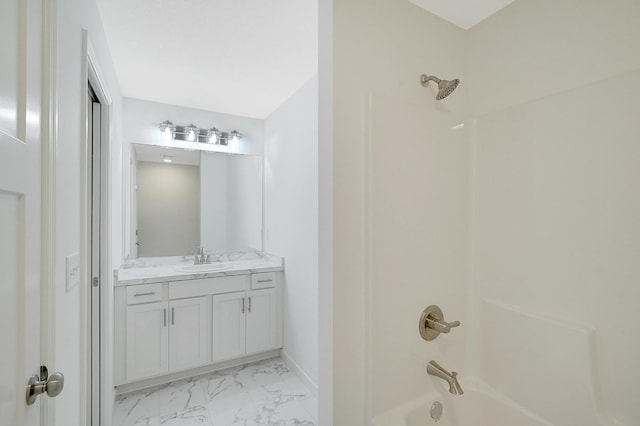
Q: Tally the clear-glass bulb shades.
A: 4